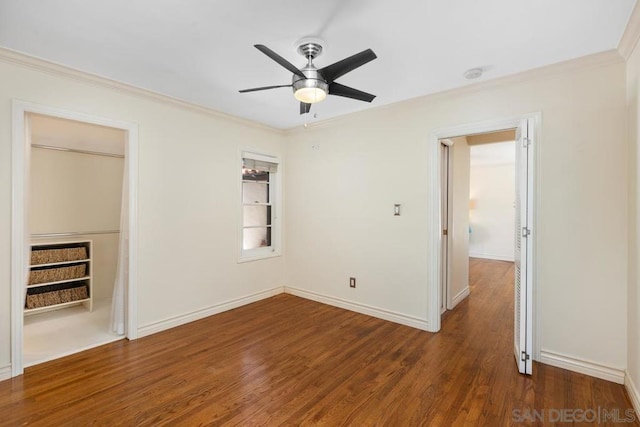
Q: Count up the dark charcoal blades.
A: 5